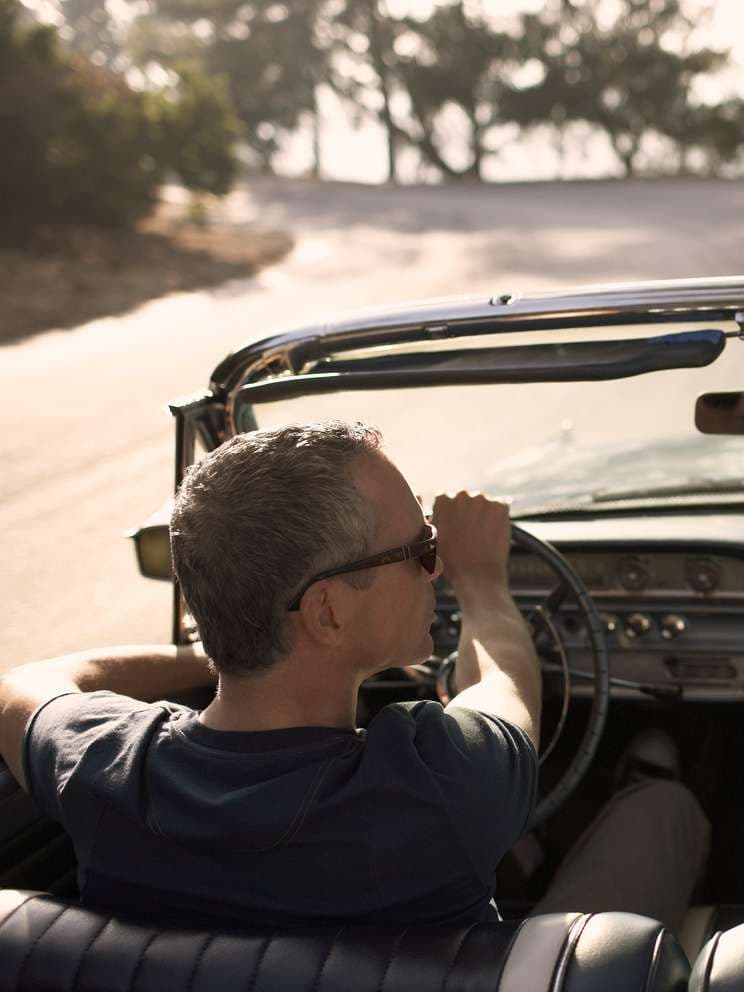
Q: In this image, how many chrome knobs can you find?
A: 3